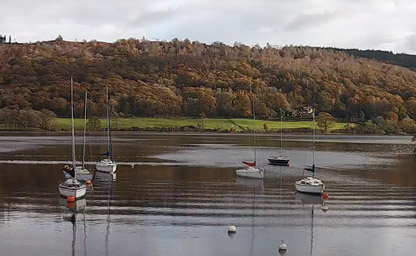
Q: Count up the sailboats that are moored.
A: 6